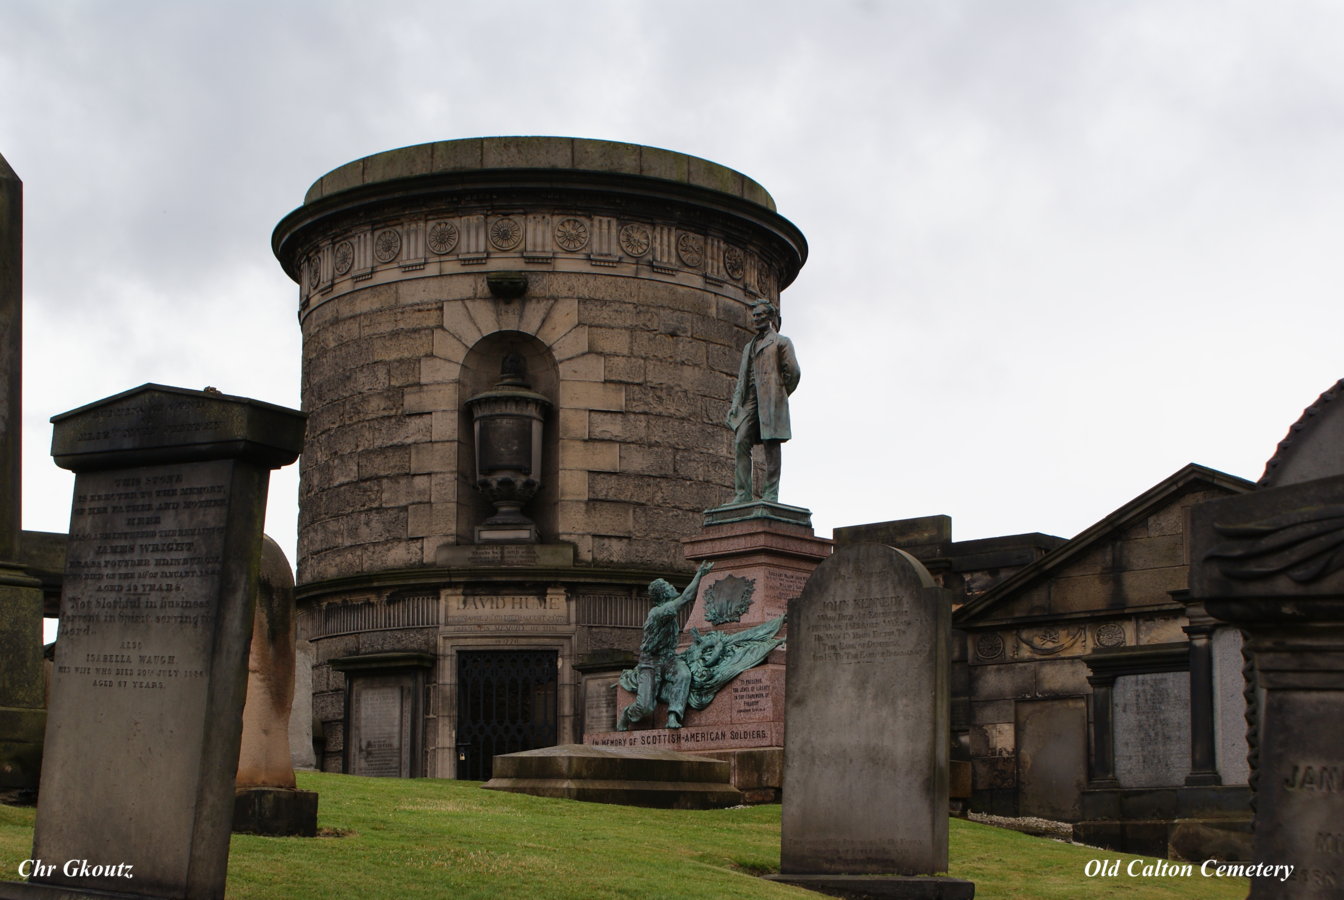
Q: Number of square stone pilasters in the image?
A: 2